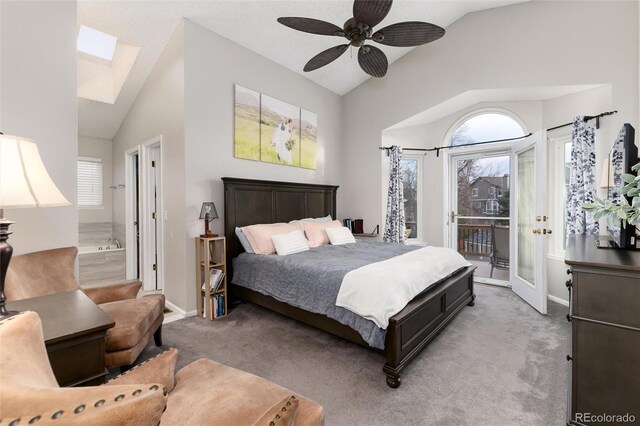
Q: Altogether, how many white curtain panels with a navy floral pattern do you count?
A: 2